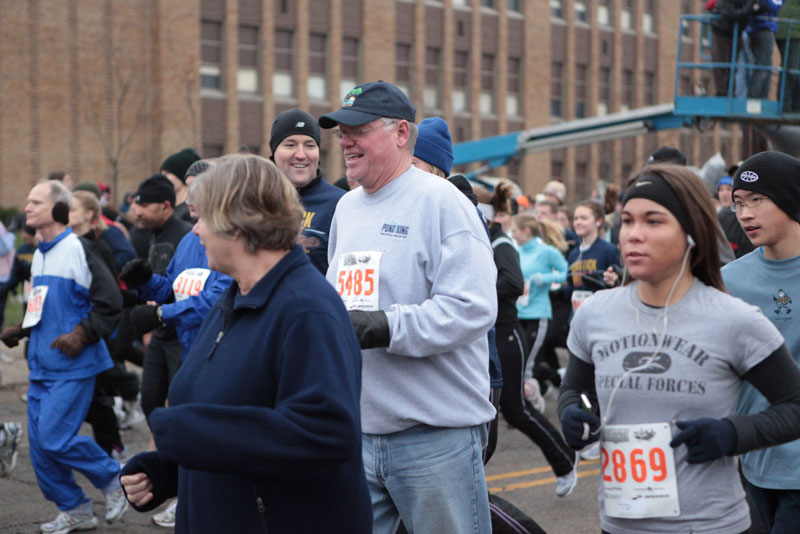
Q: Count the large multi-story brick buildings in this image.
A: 1